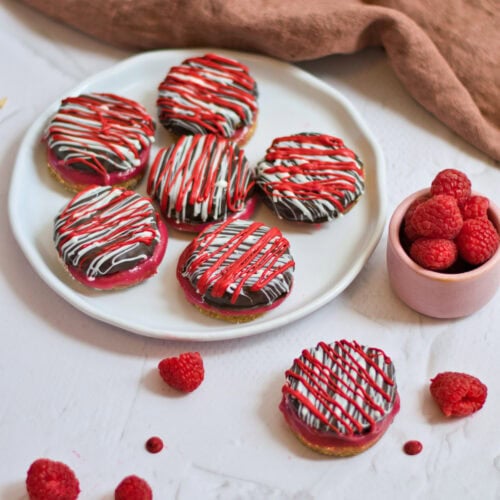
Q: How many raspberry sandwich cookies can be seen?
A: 7